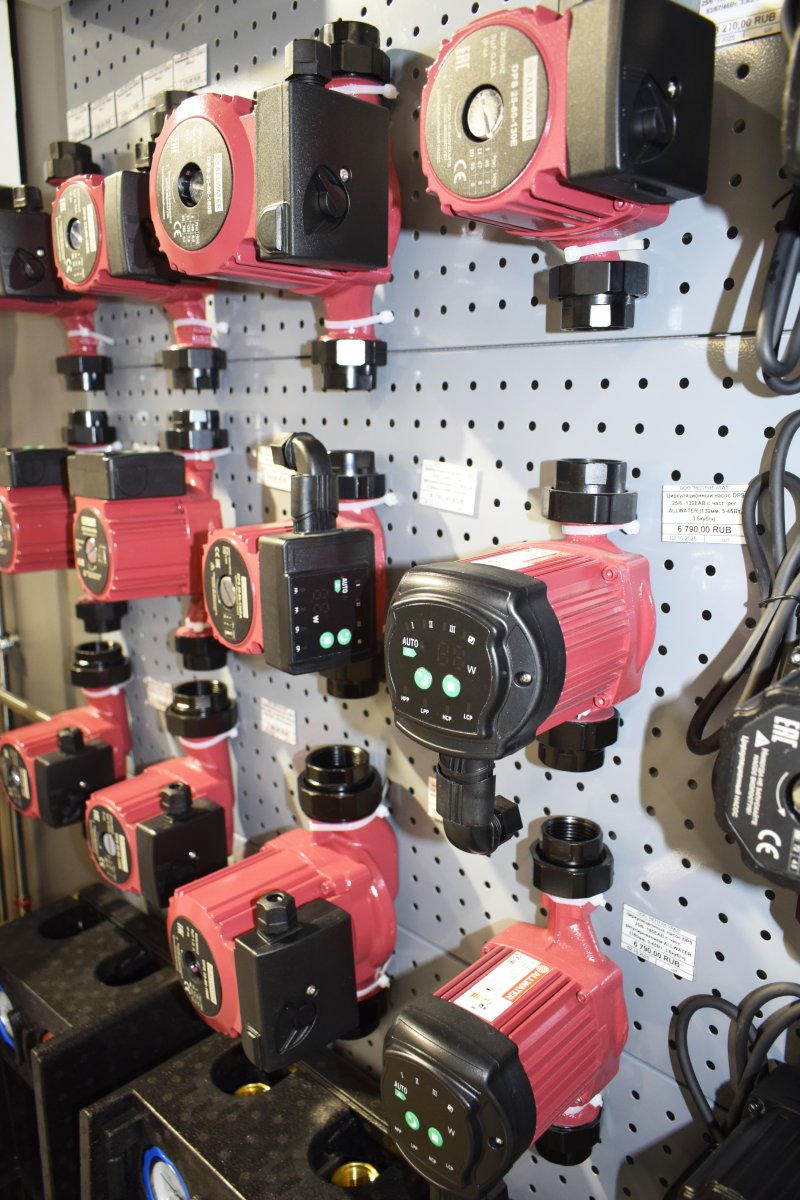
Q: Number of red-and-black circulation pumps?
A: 12